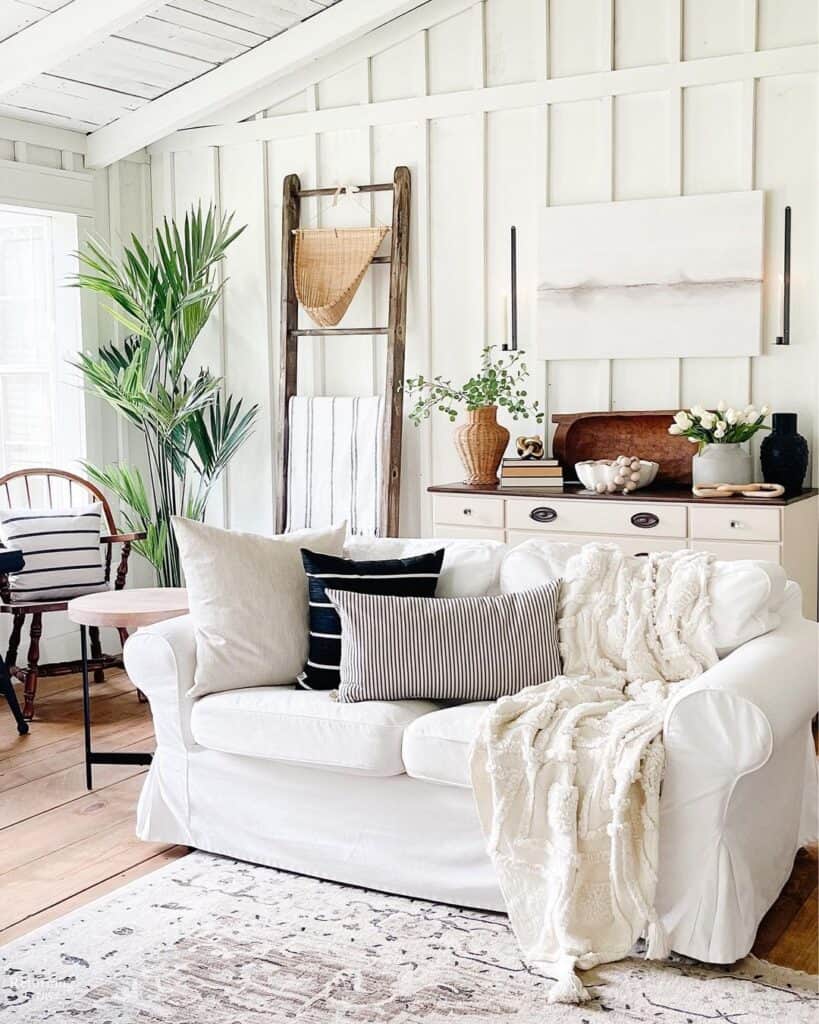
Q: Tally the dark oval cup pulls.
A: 2